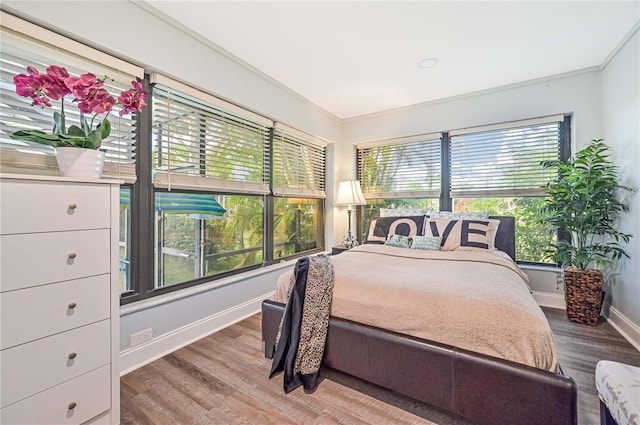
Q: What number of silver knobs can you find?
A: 5